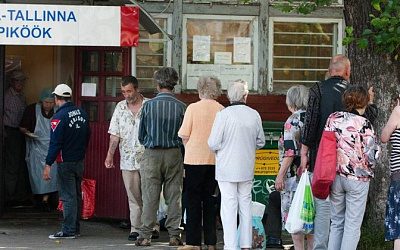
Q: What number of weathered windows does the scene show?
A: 3